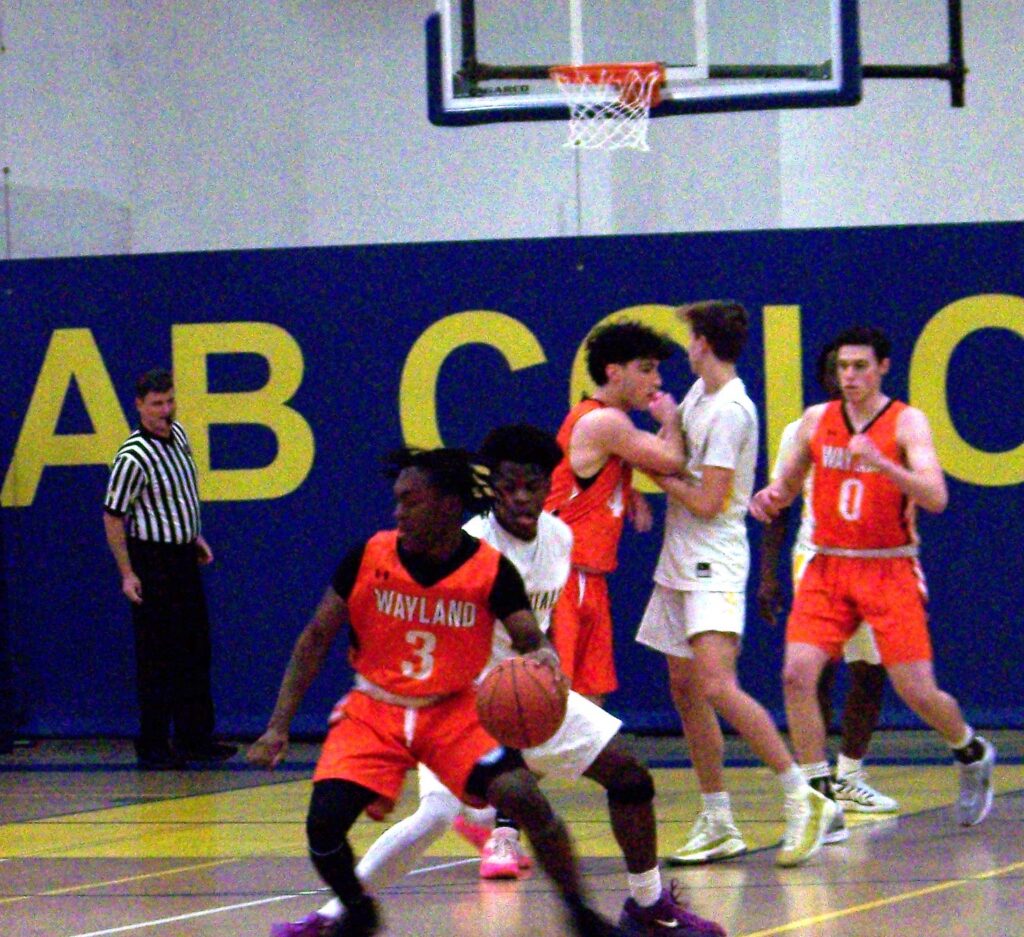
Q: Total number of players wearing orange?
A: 3